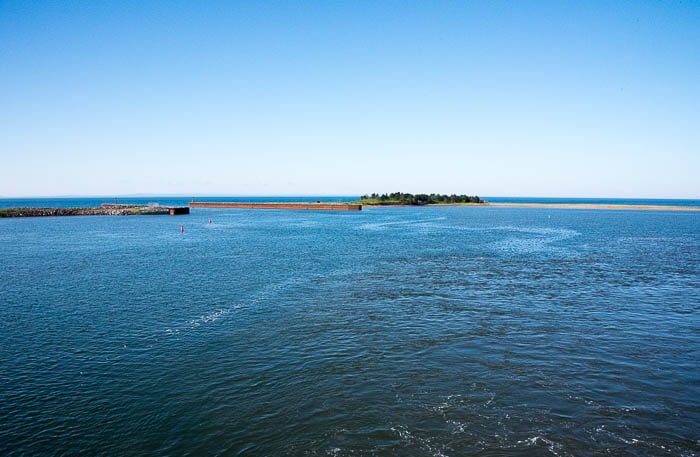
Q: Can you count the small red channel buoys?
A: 2